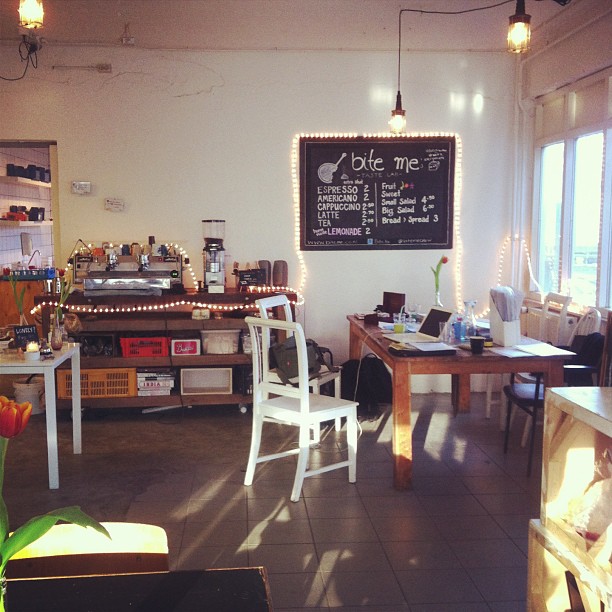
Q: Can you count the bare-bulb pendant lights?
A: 3